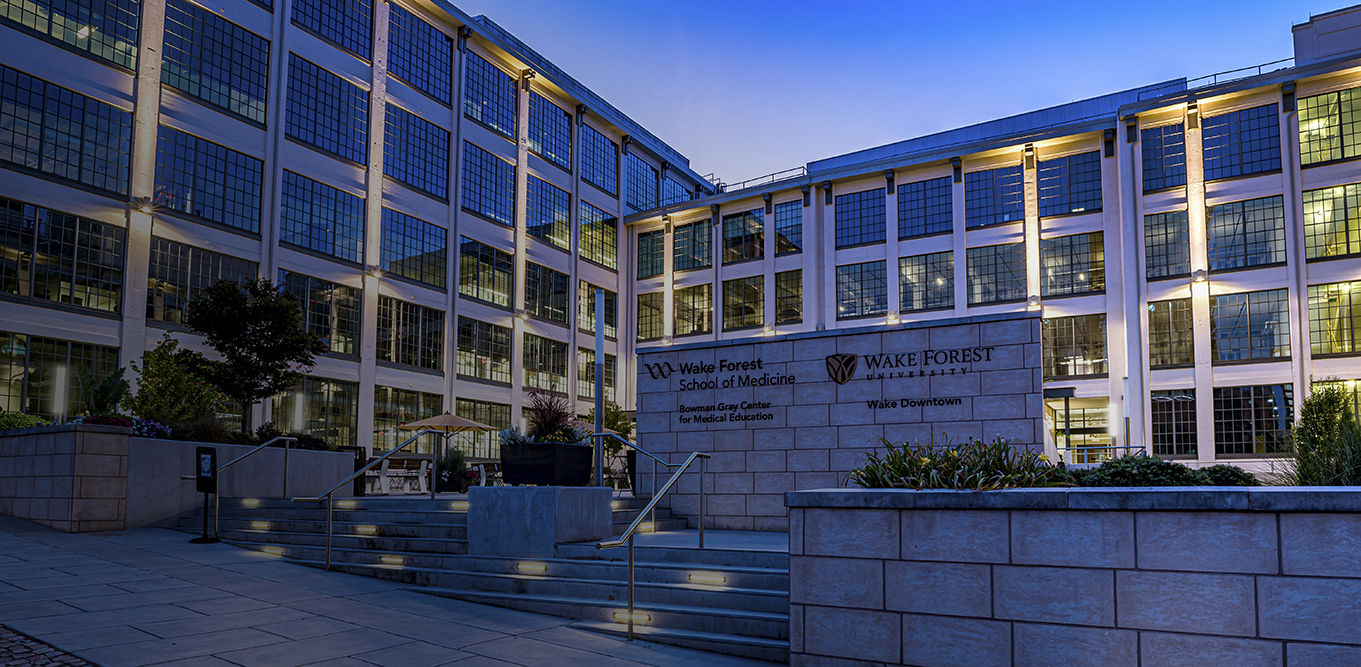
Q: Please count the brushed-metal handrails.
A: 4